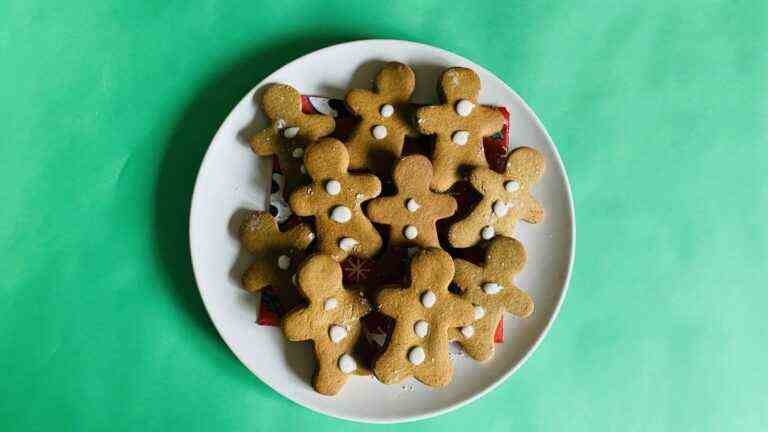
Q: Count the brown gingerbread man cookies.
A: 10